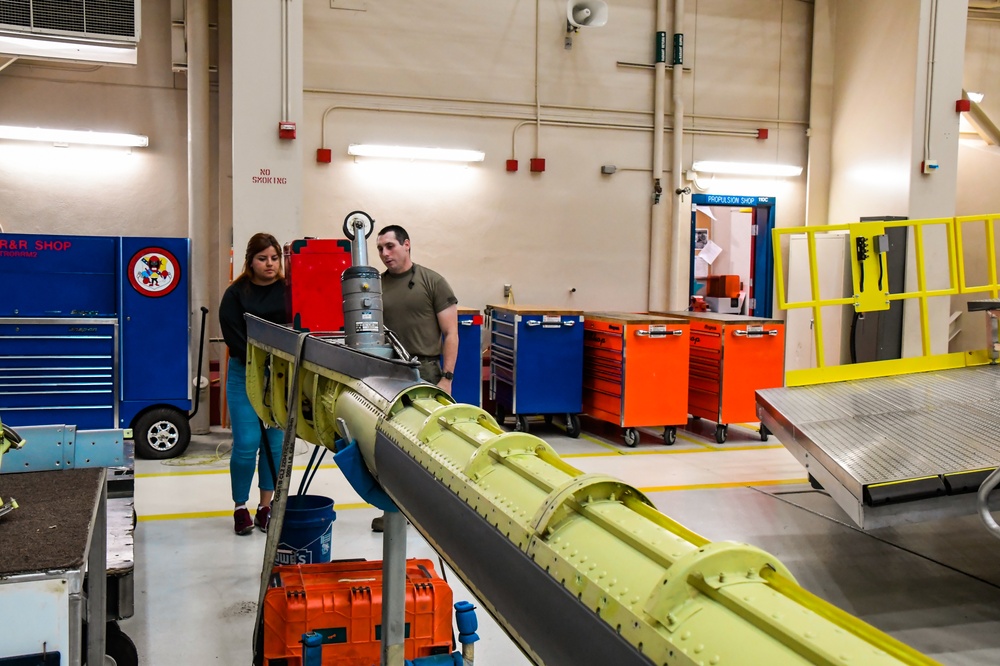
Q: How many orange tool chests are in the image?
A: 2